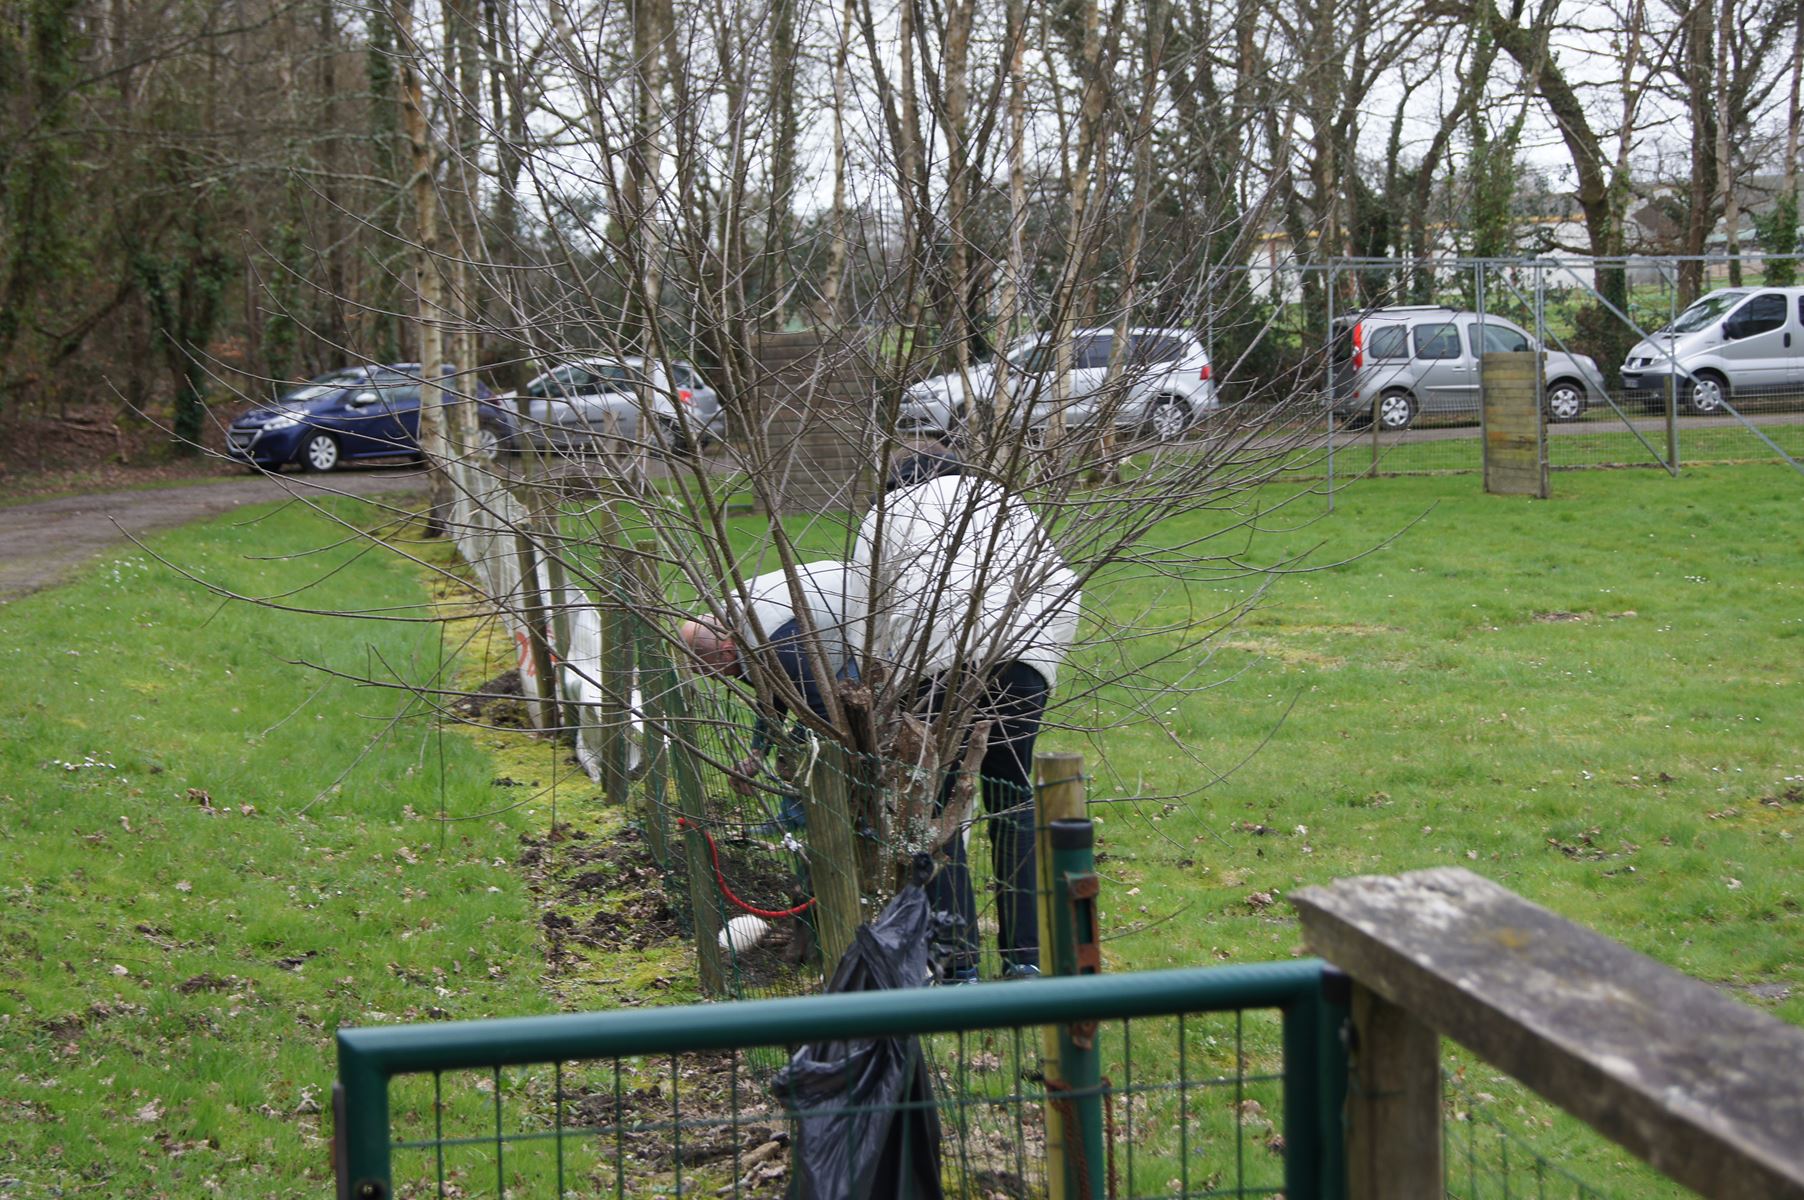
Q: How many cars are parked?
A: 5